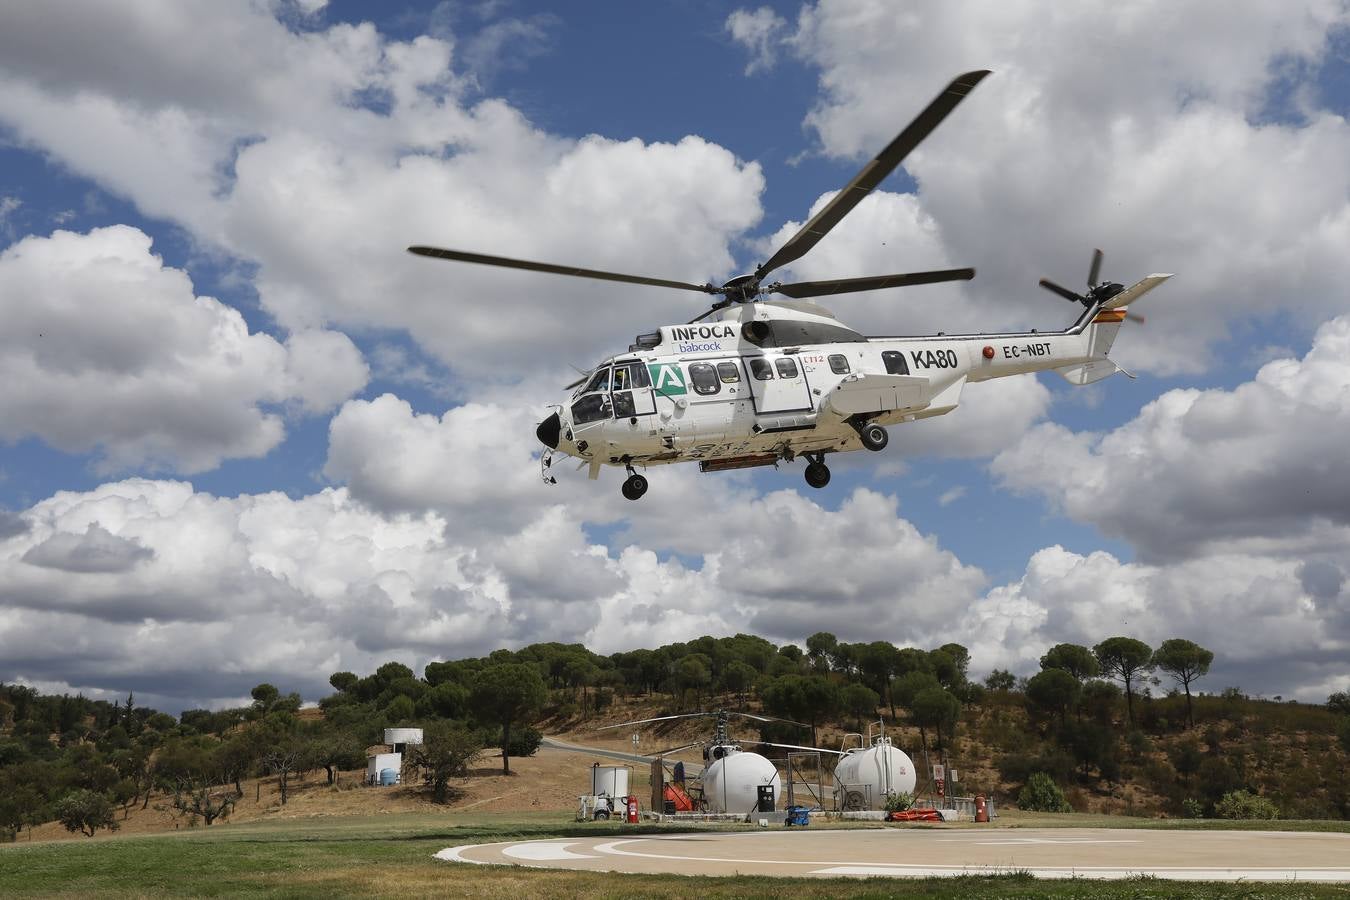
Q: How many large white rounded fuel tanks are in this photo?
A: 2